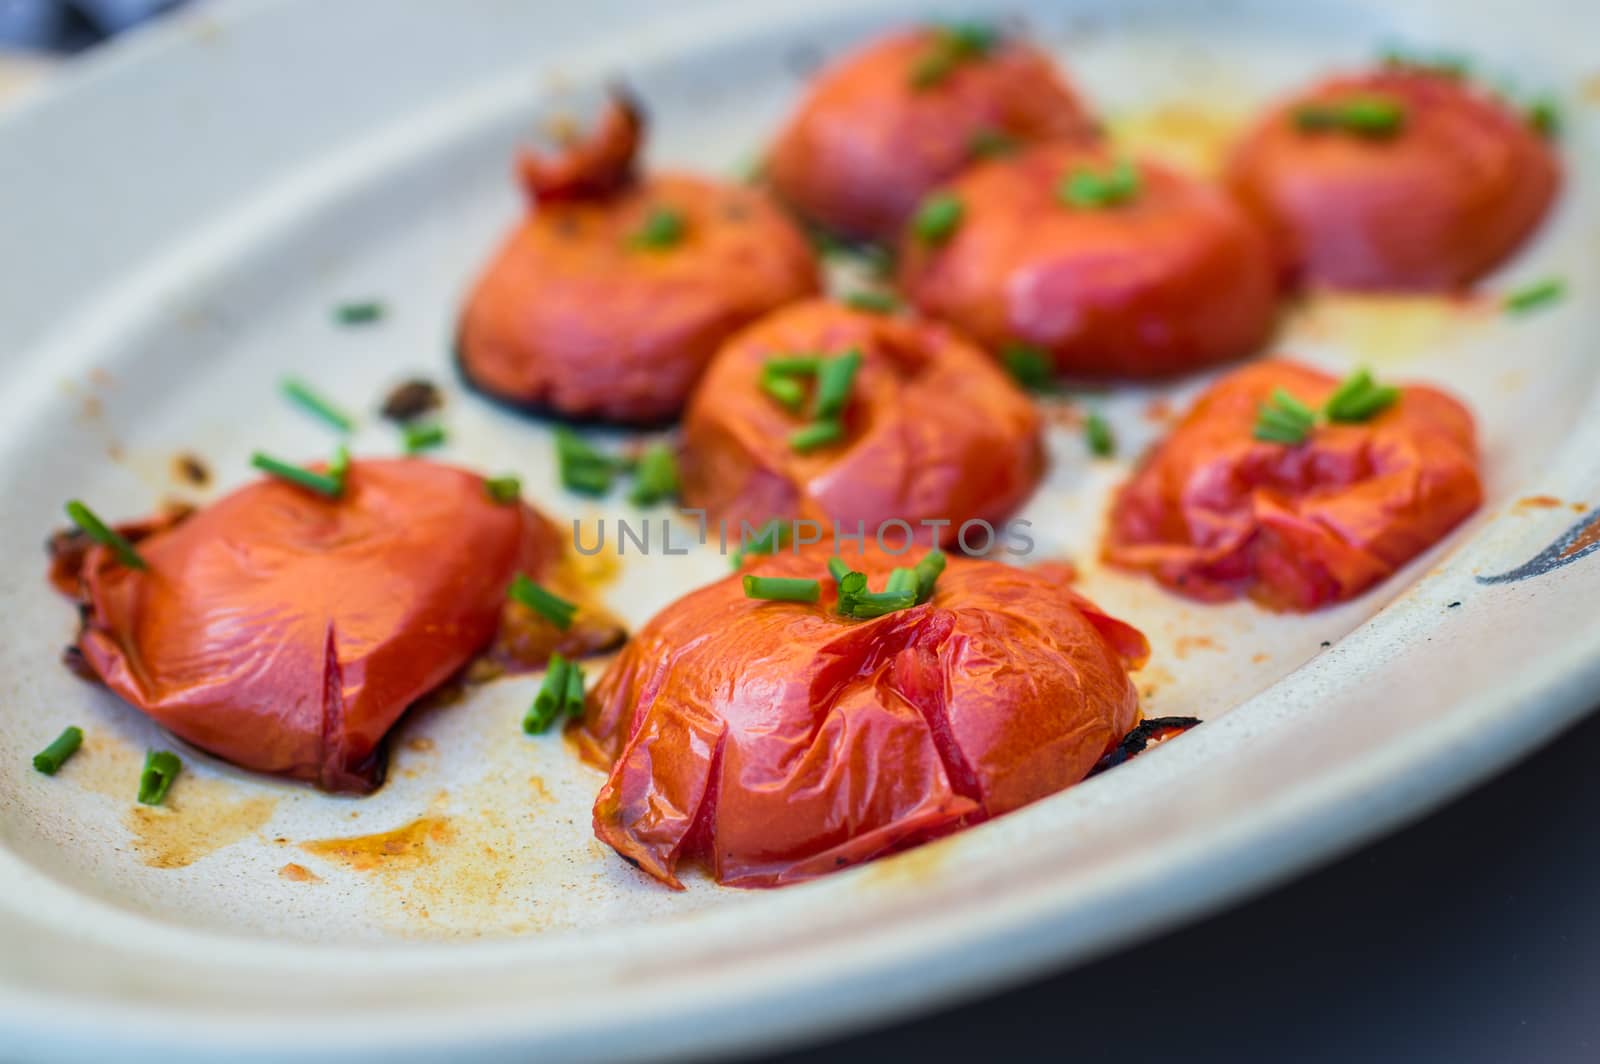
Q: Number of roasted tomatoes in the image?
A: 8